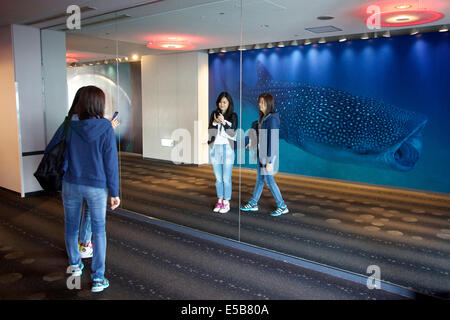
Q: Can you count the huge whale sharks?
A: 1